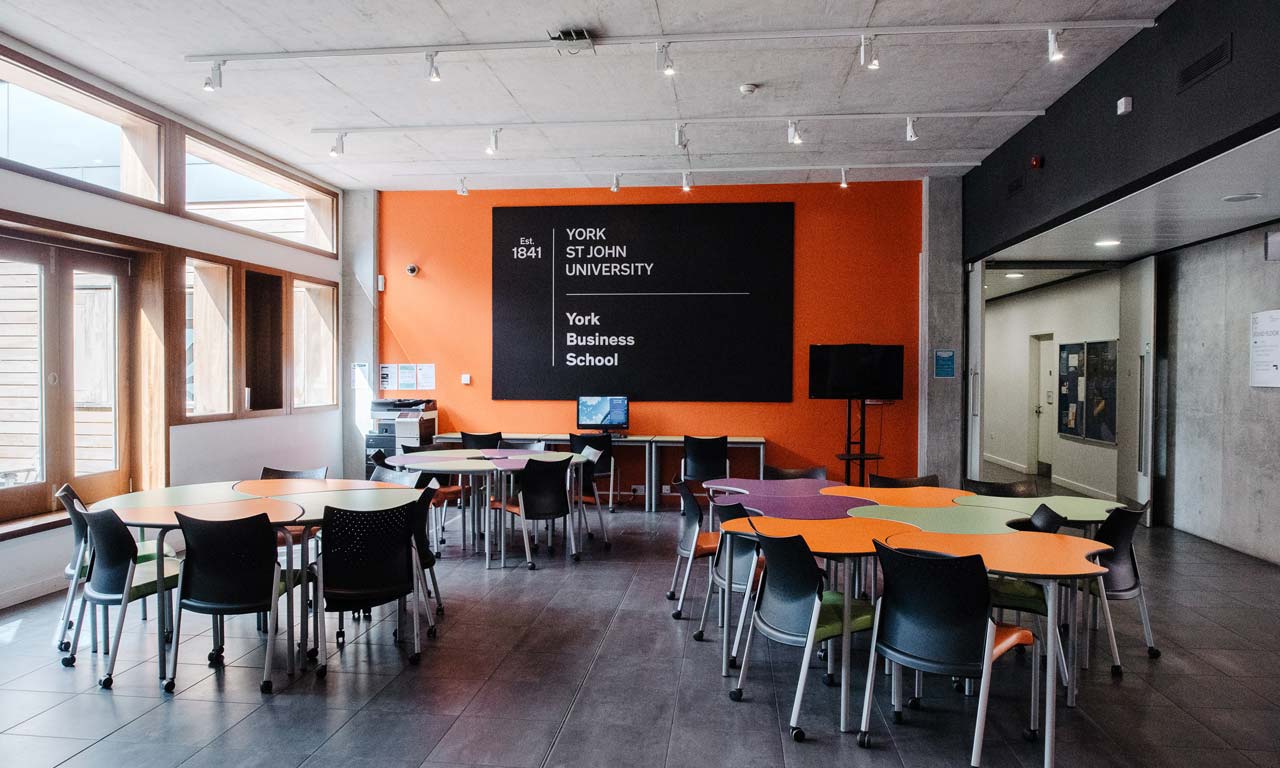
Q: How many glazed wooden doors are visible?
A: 2